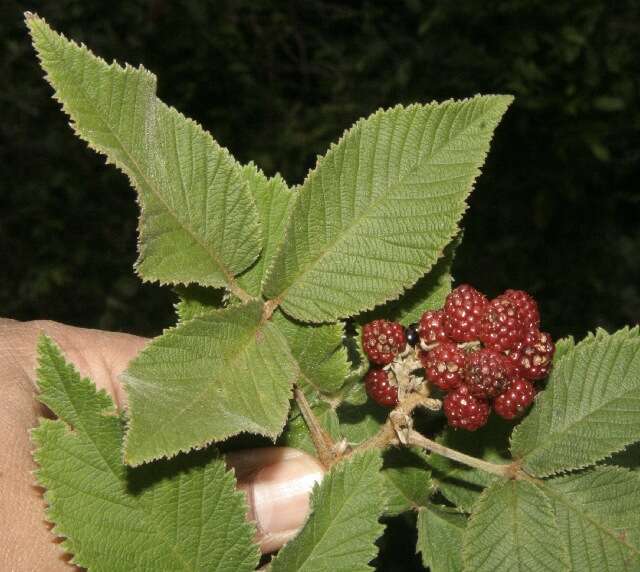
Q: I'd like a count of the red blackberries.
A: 11